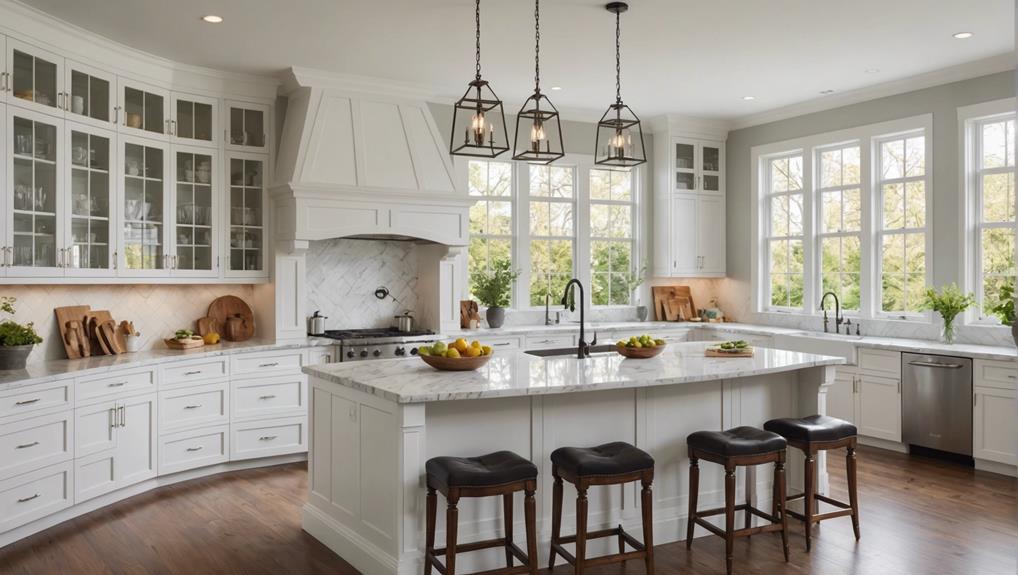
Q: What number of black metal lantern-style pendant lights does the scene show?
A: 3